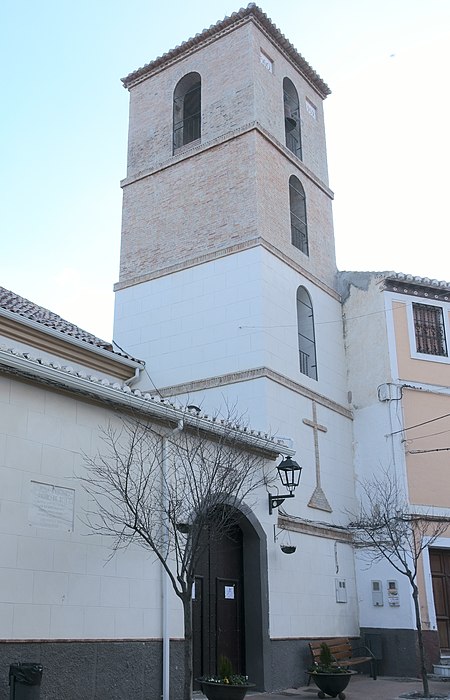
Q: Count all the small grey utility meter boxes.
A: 3